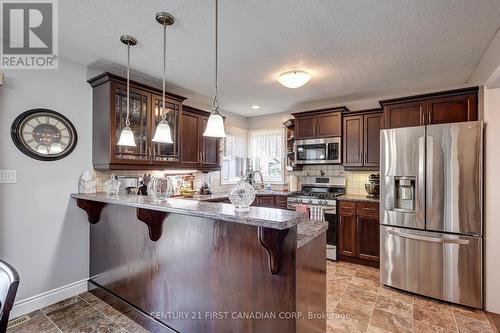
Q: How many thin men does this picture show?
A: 0